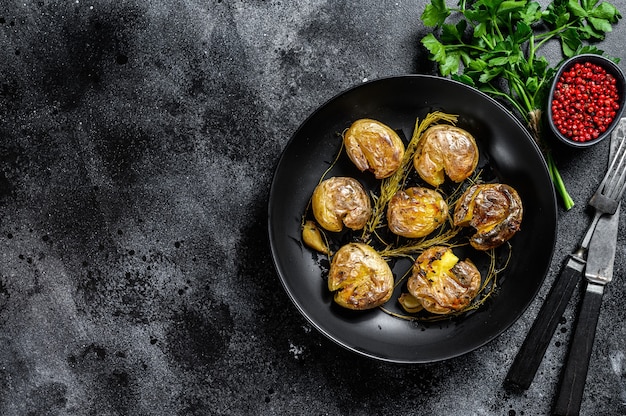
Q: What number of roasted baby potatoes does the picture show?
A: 7